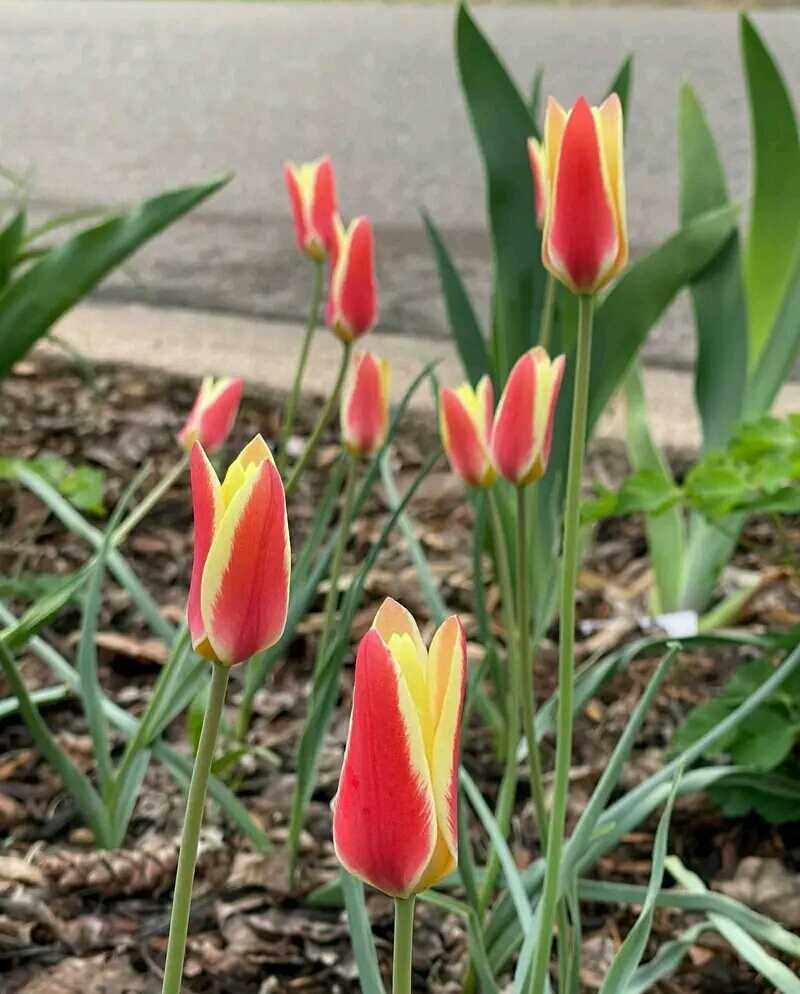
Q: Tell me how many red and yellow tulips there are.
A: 10